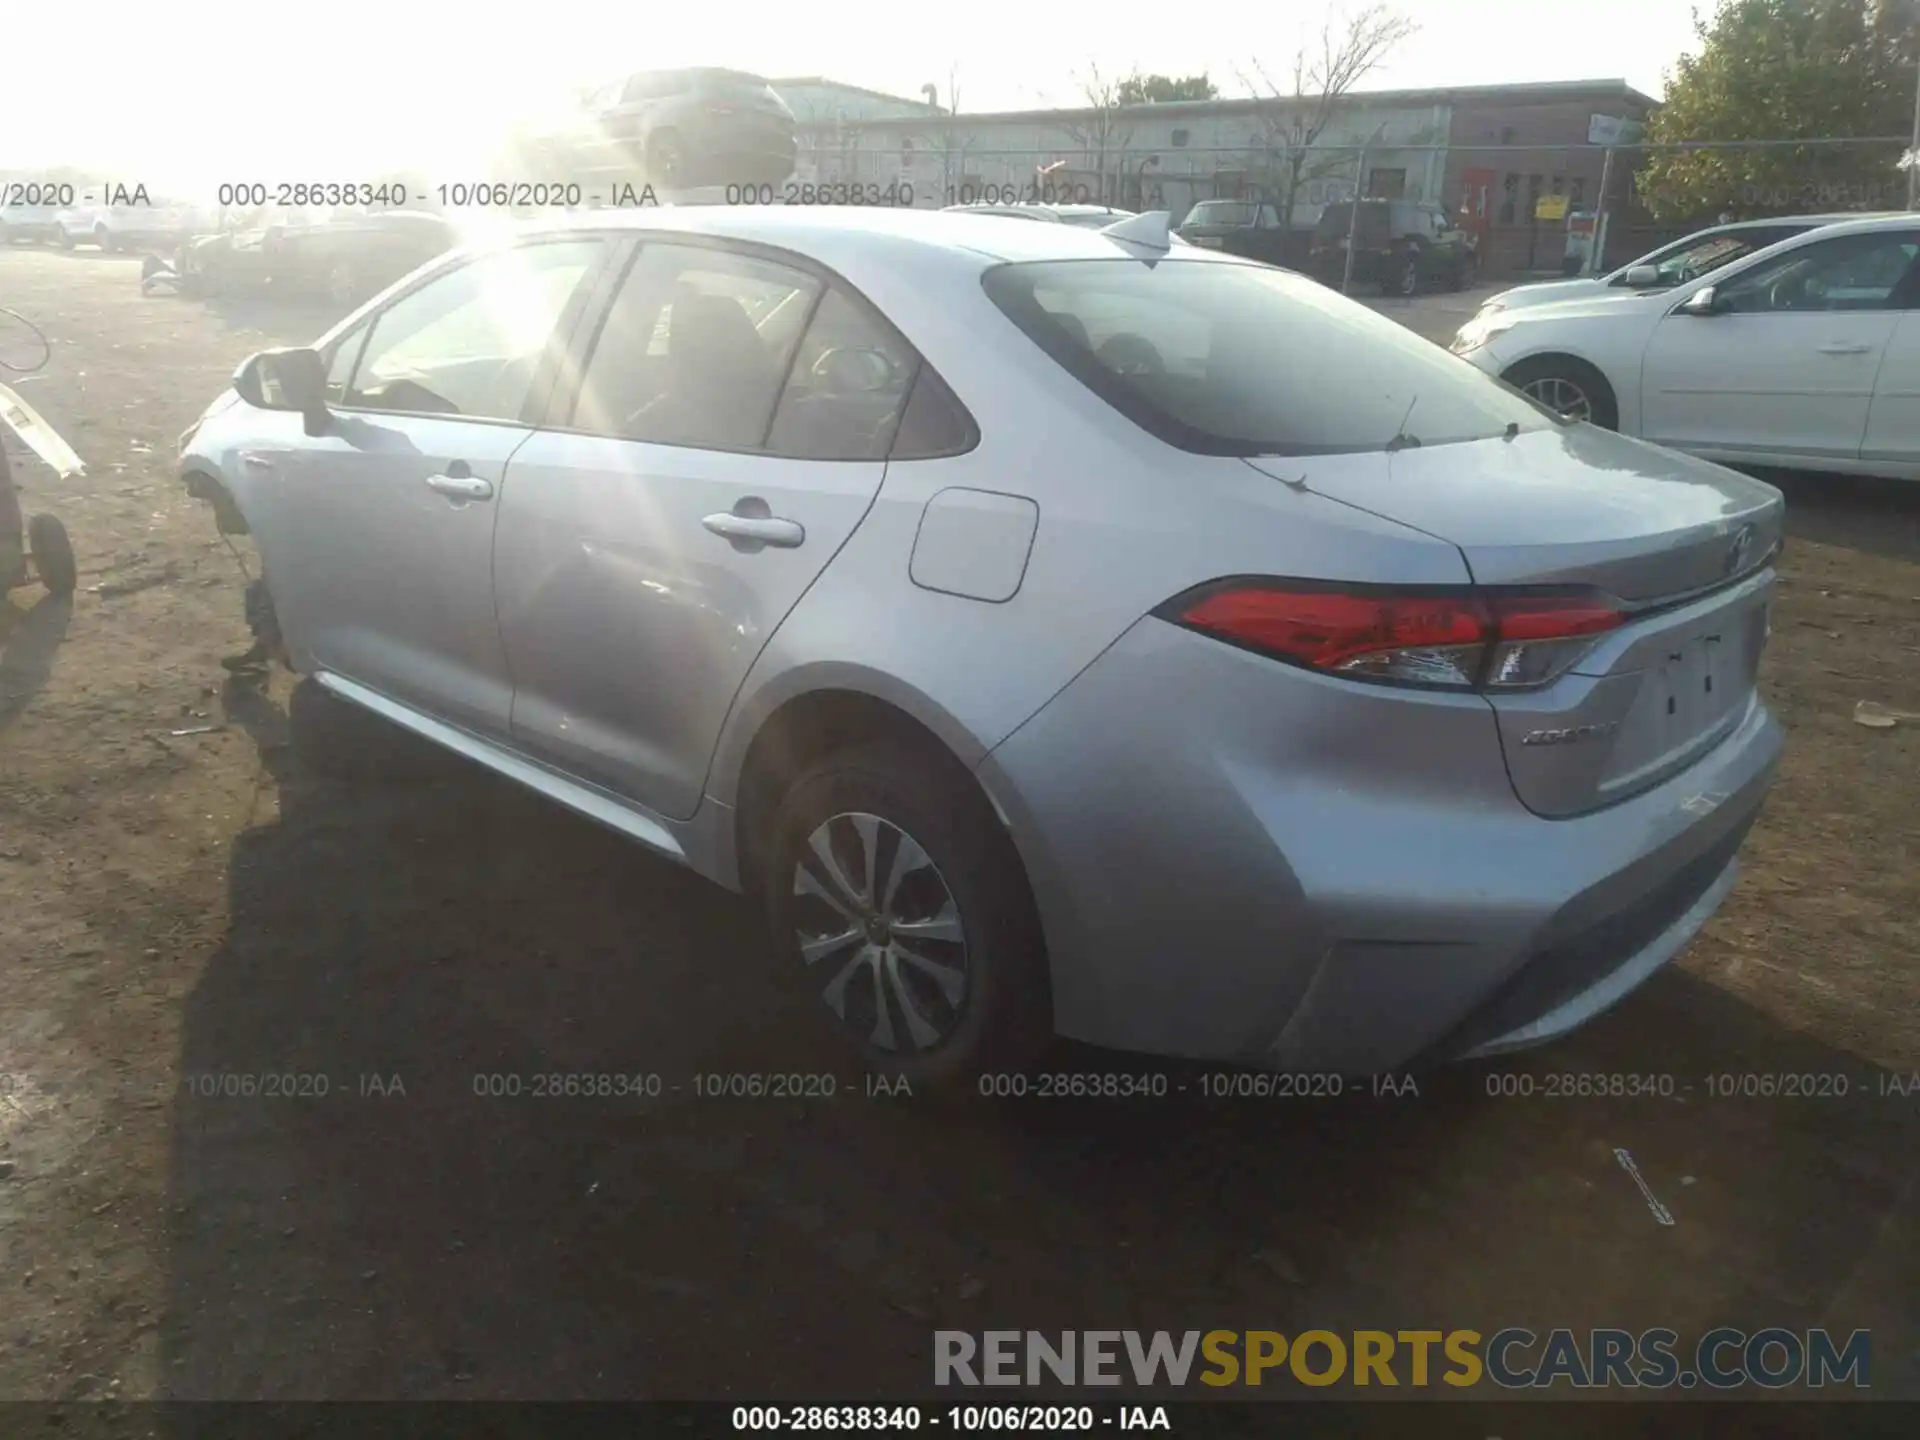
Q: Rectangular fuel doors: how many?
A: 1